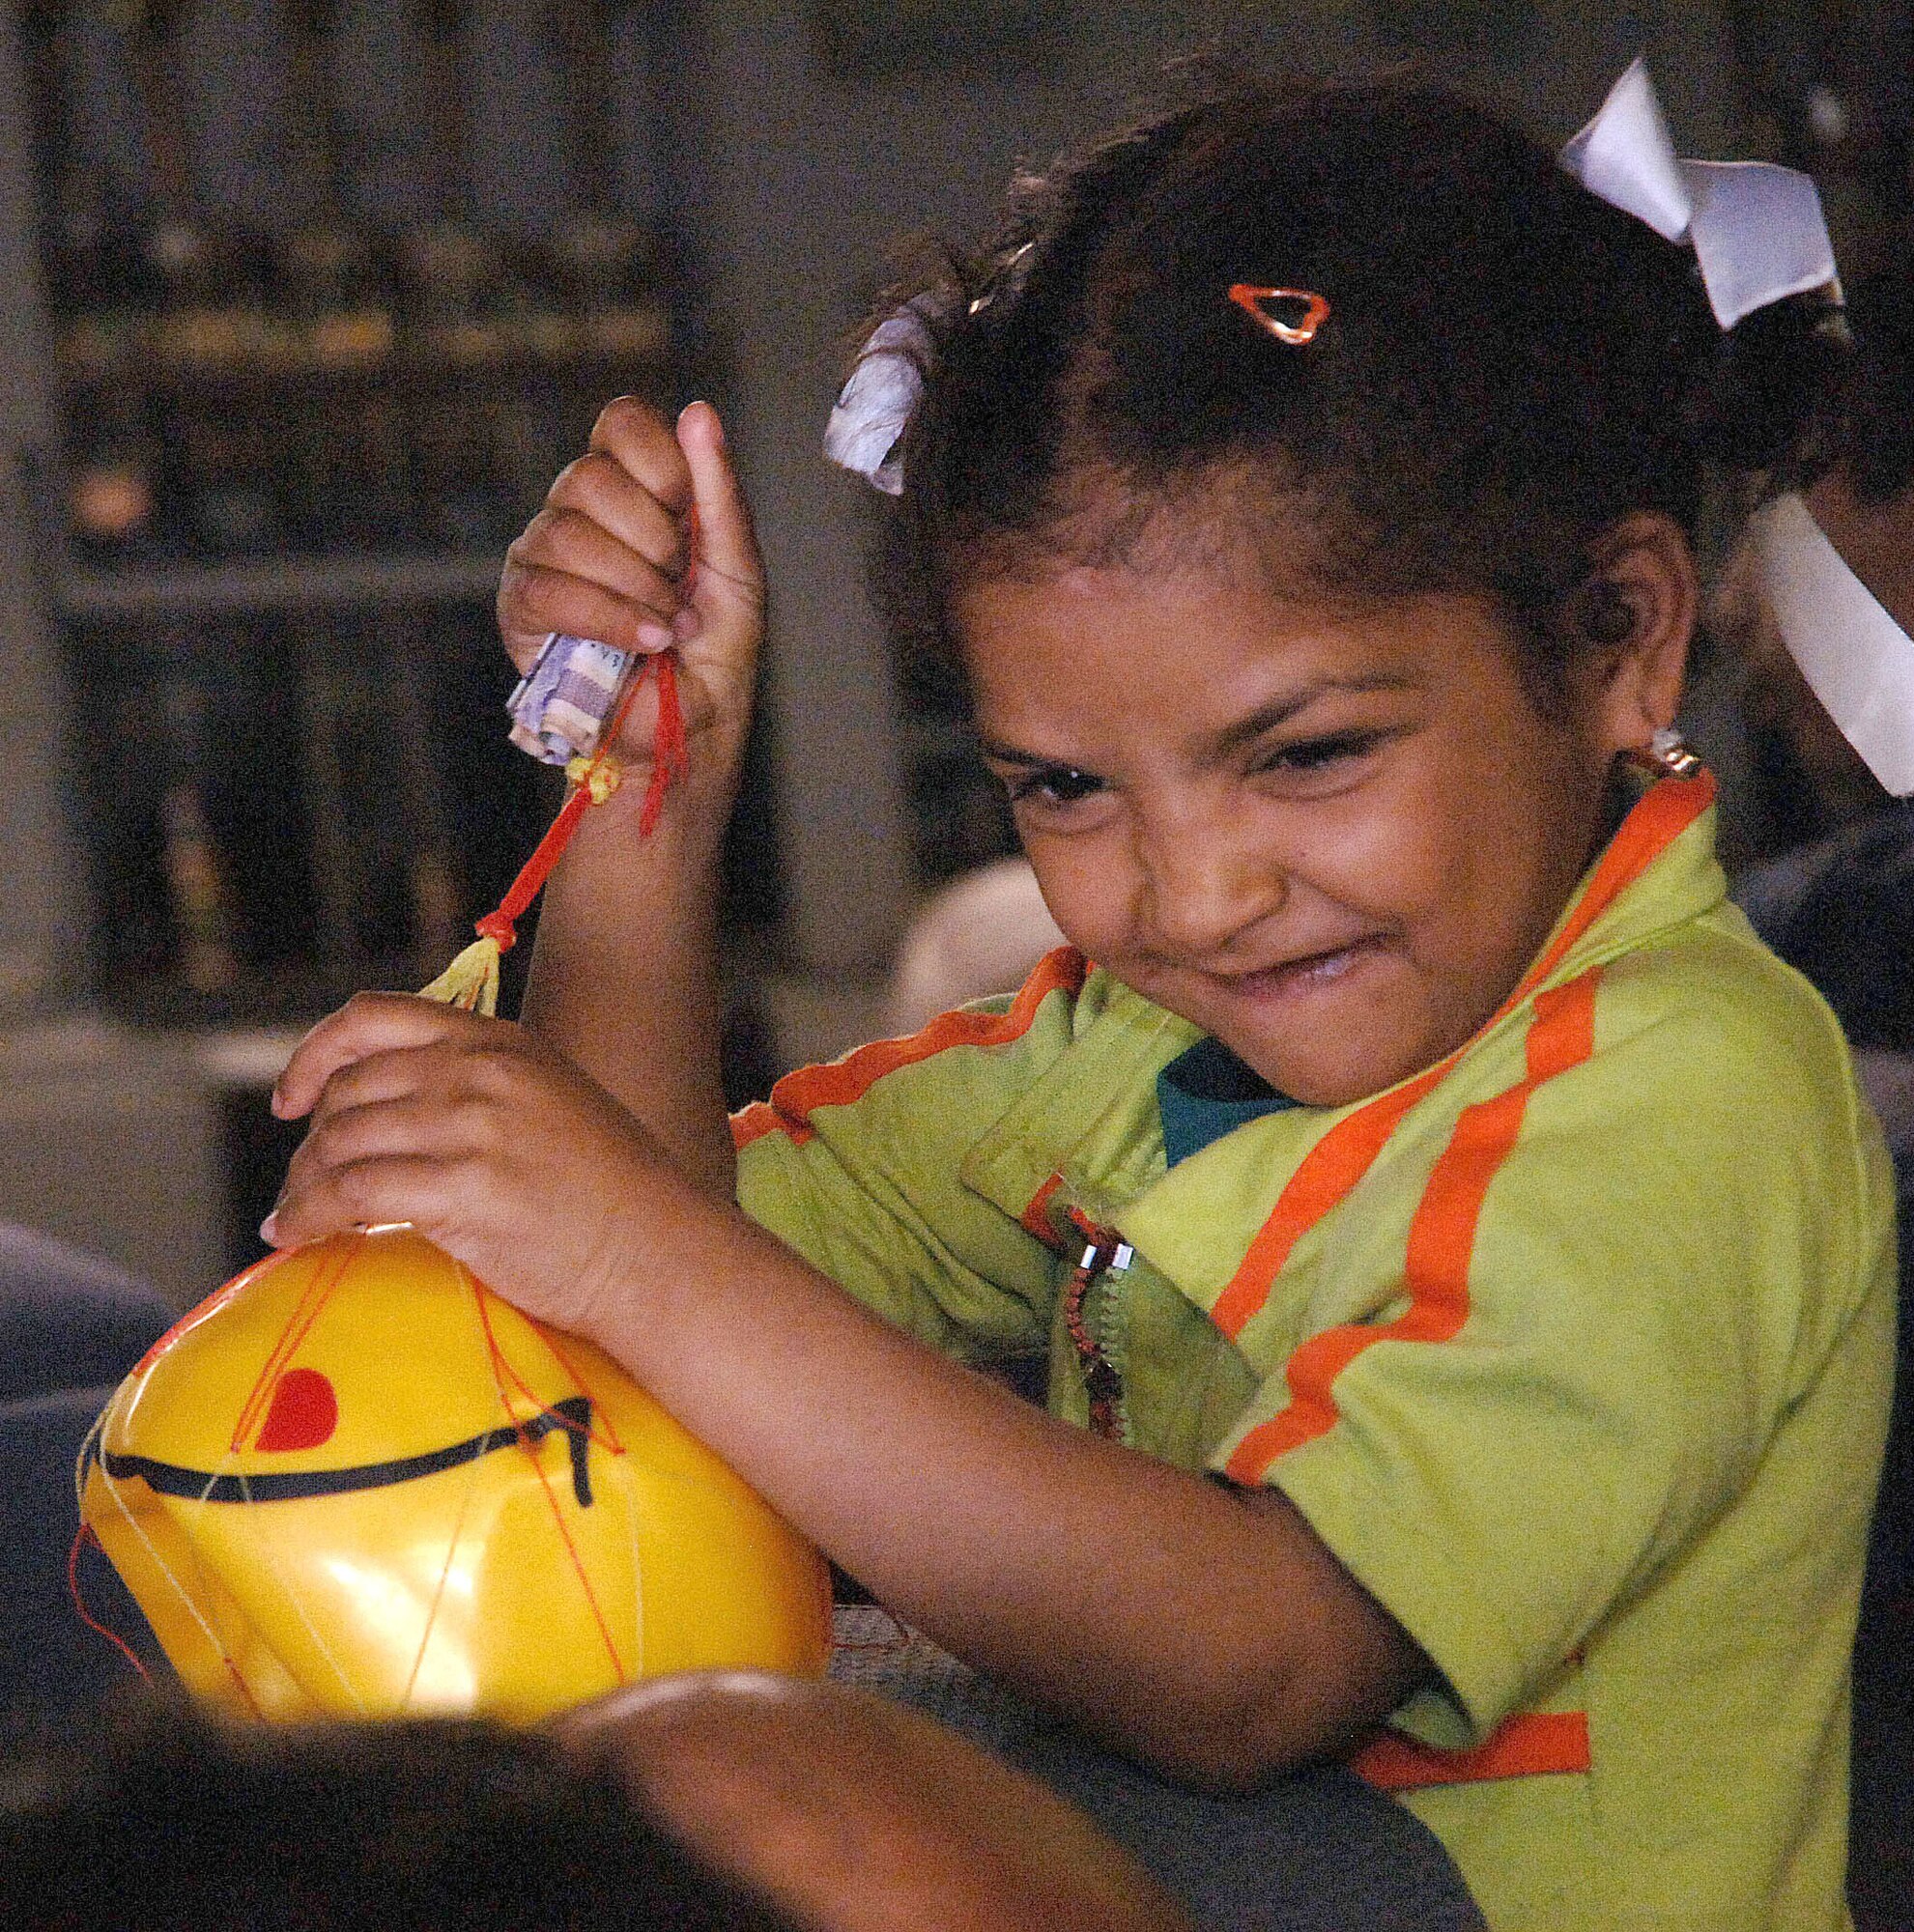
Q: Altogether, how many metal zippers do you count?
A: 1